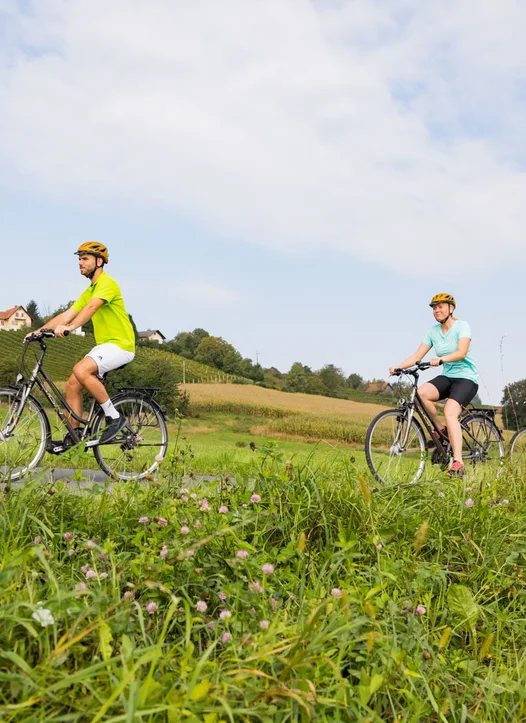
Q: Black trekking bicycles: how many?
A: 2